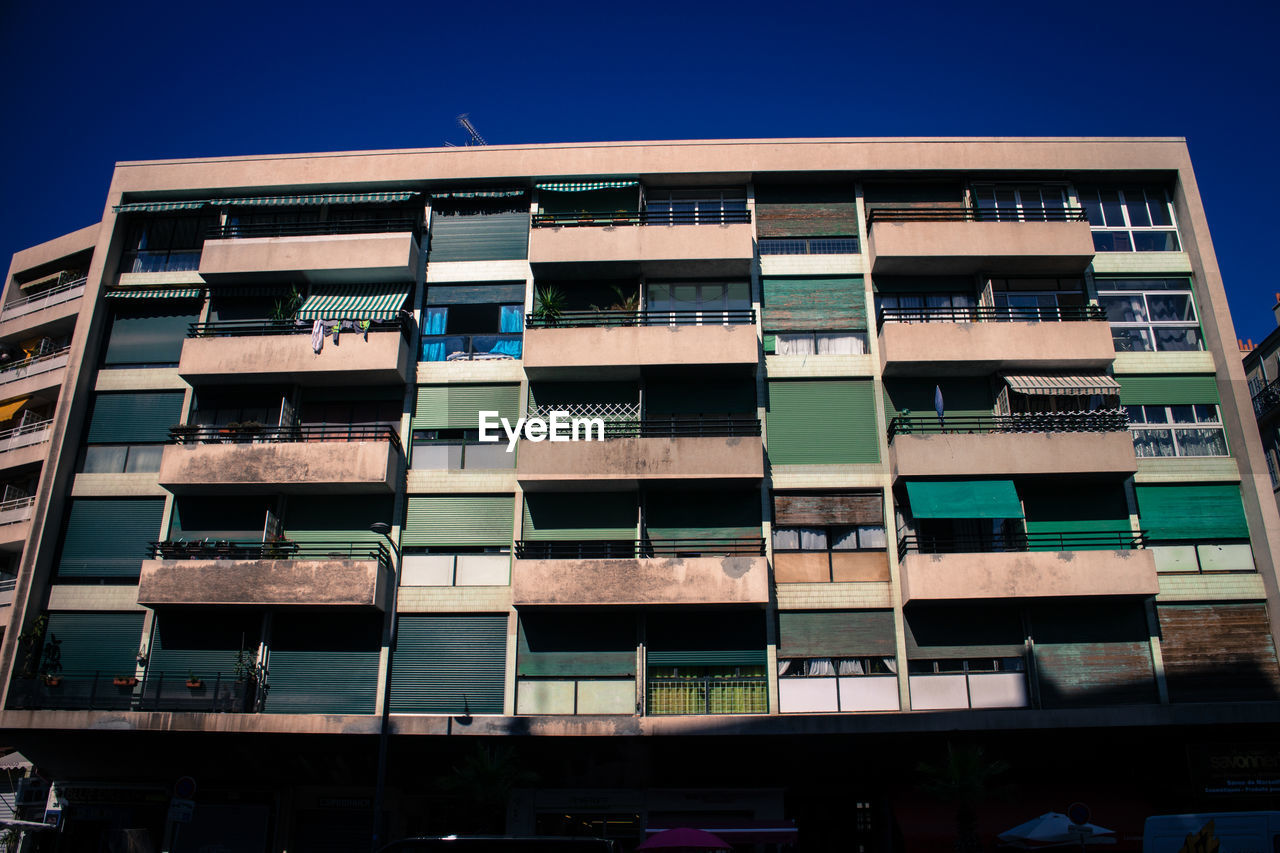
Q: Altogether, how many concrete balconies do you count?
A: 12